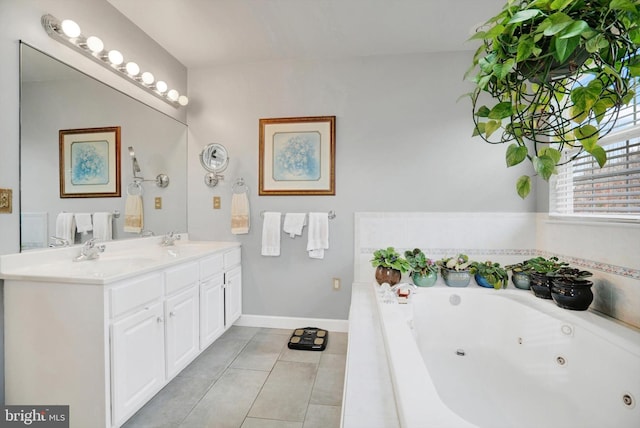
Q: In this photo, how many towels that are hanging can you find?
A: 4